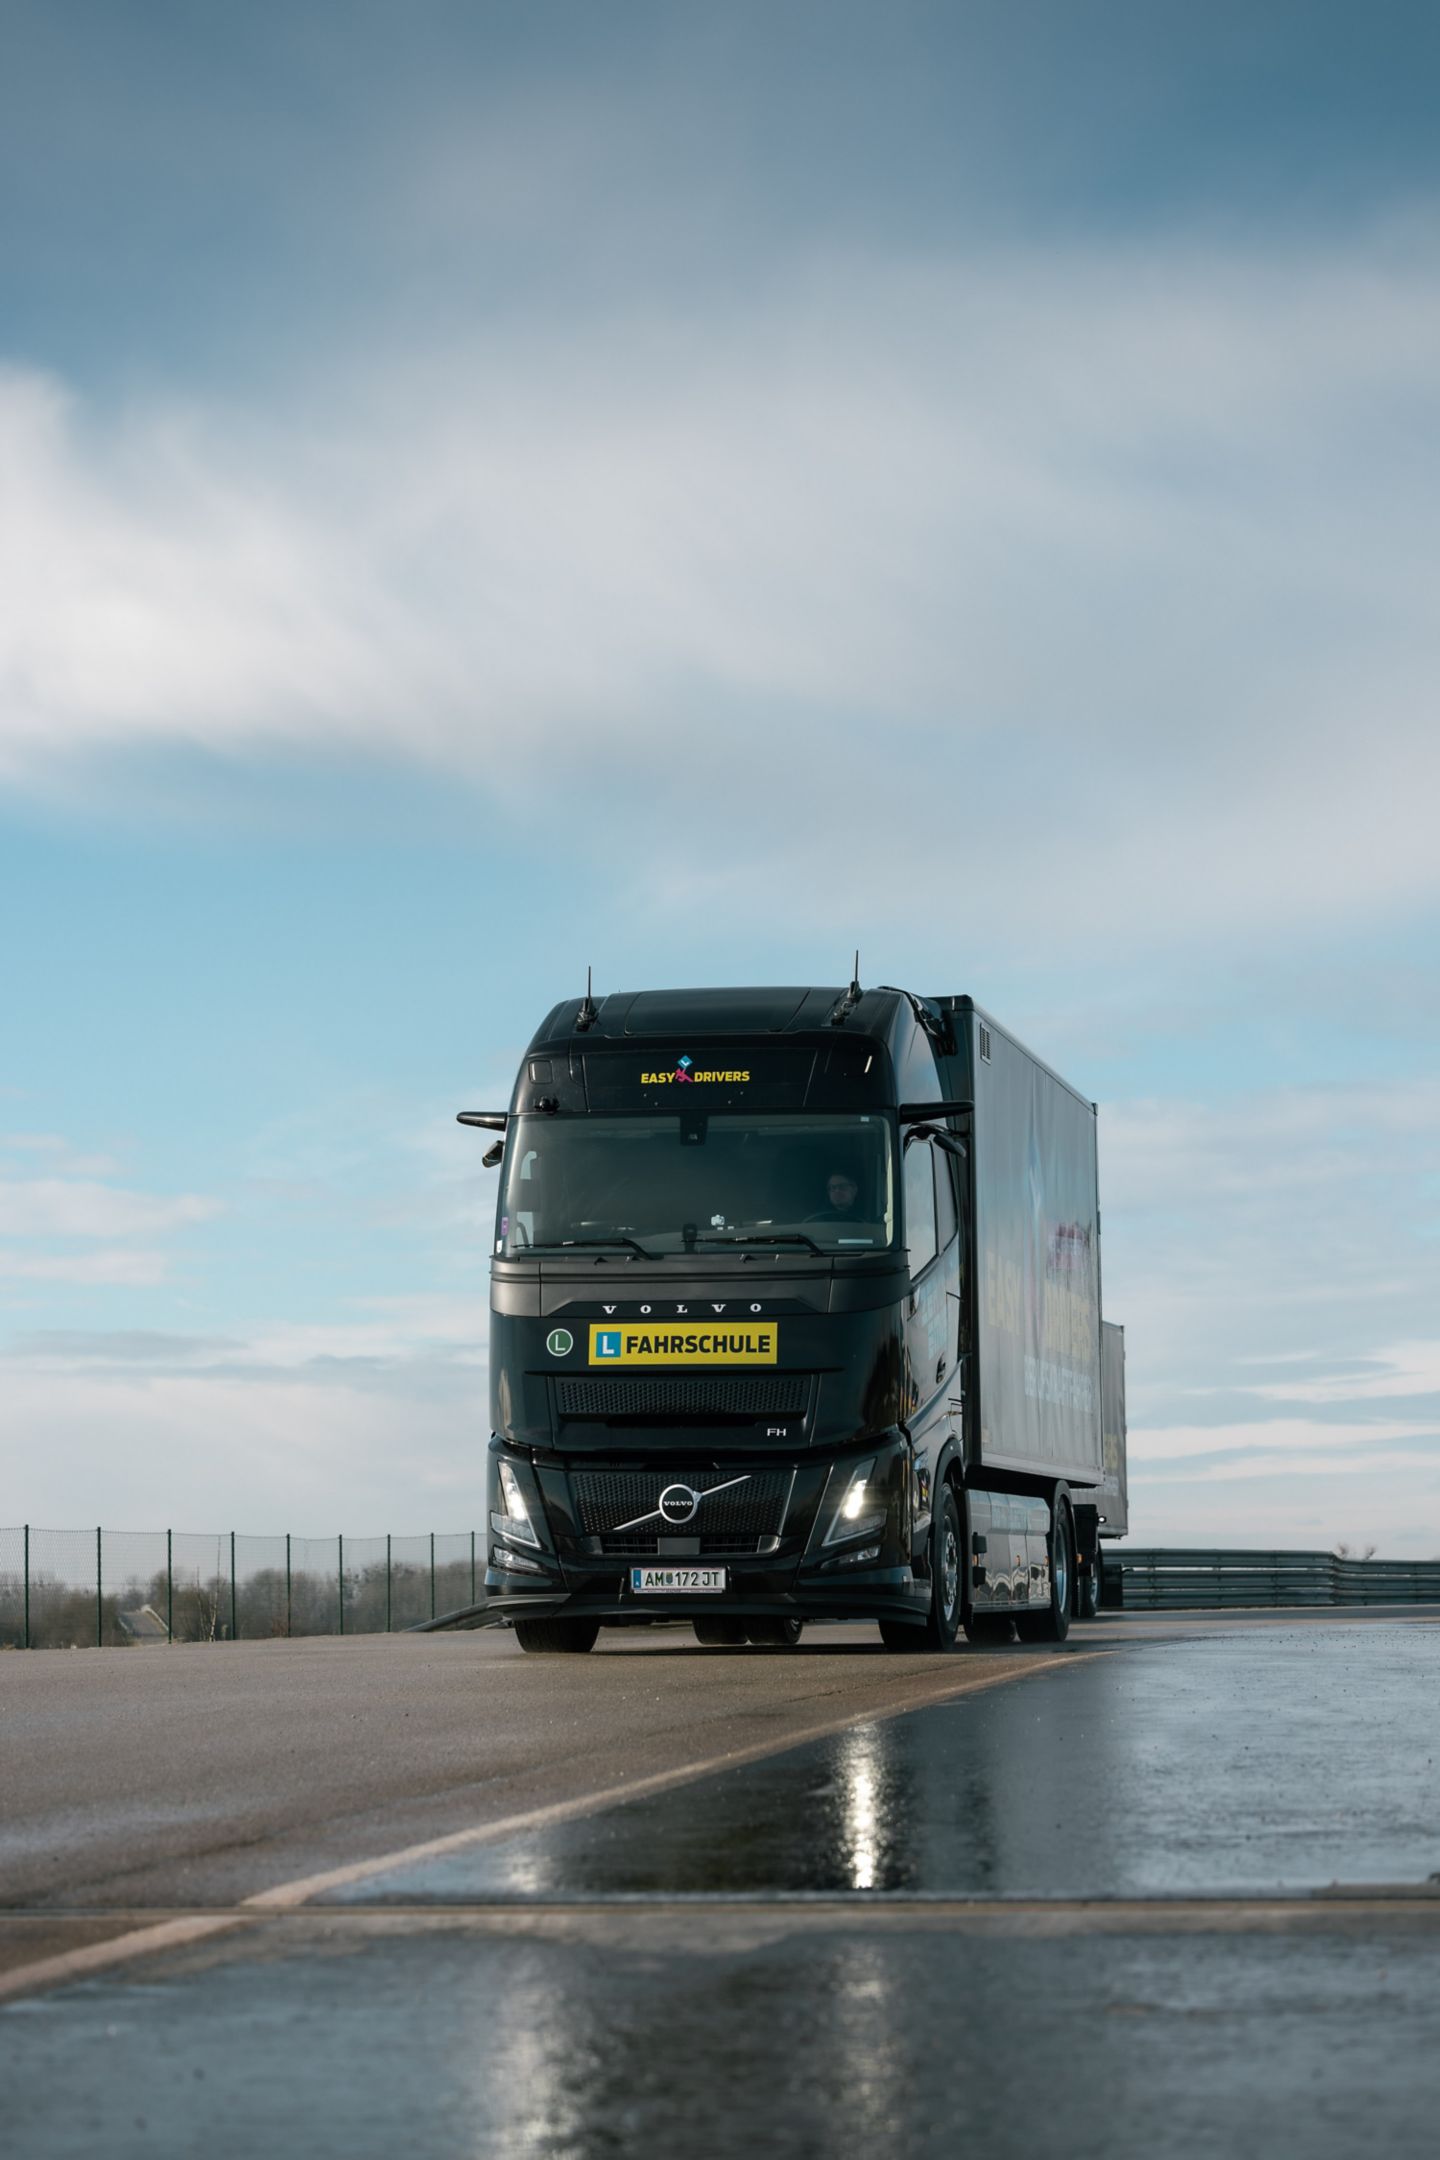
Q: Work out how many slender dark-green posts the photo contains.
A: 9